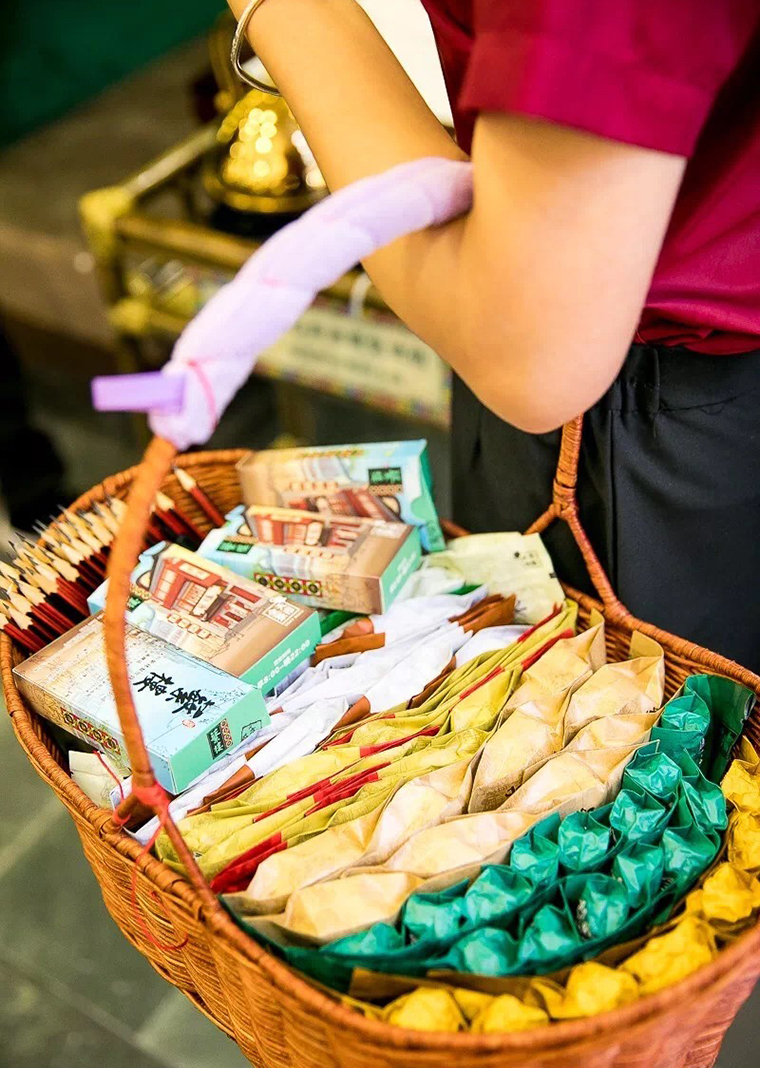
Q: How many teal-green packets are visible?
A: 14